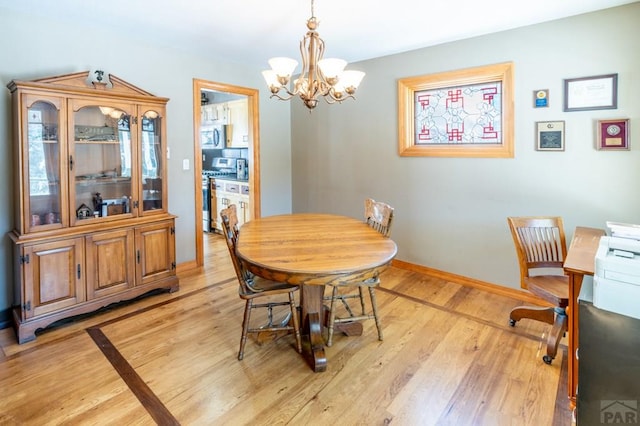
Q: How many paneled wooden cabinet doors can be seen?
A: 3